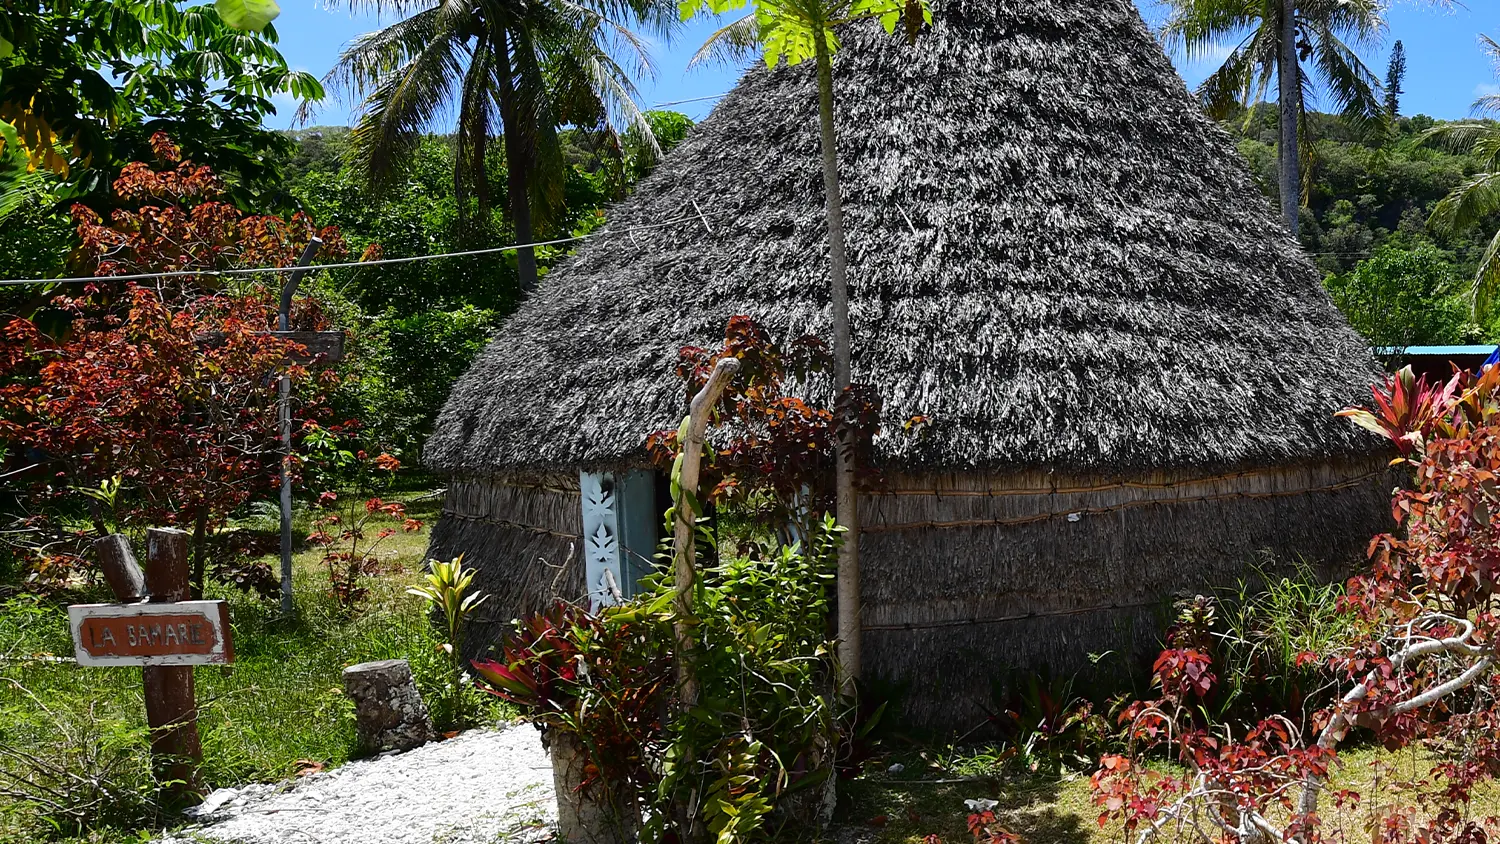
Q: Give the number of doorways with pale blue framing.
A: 1